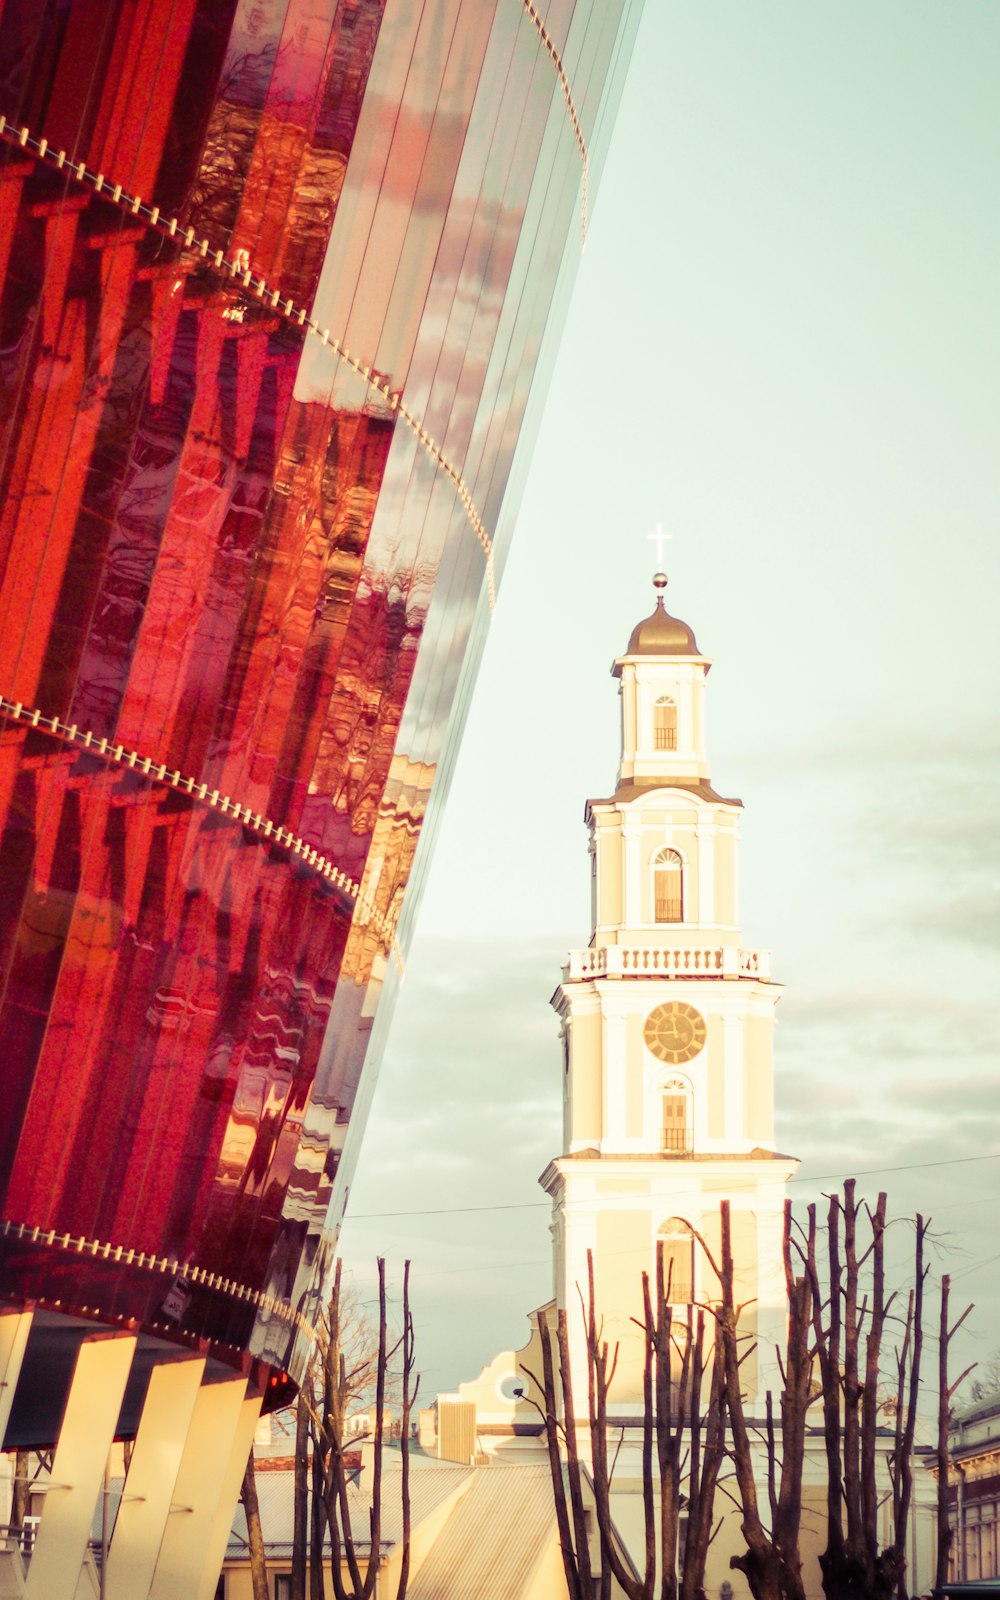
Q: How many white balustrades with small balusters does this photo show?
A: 1